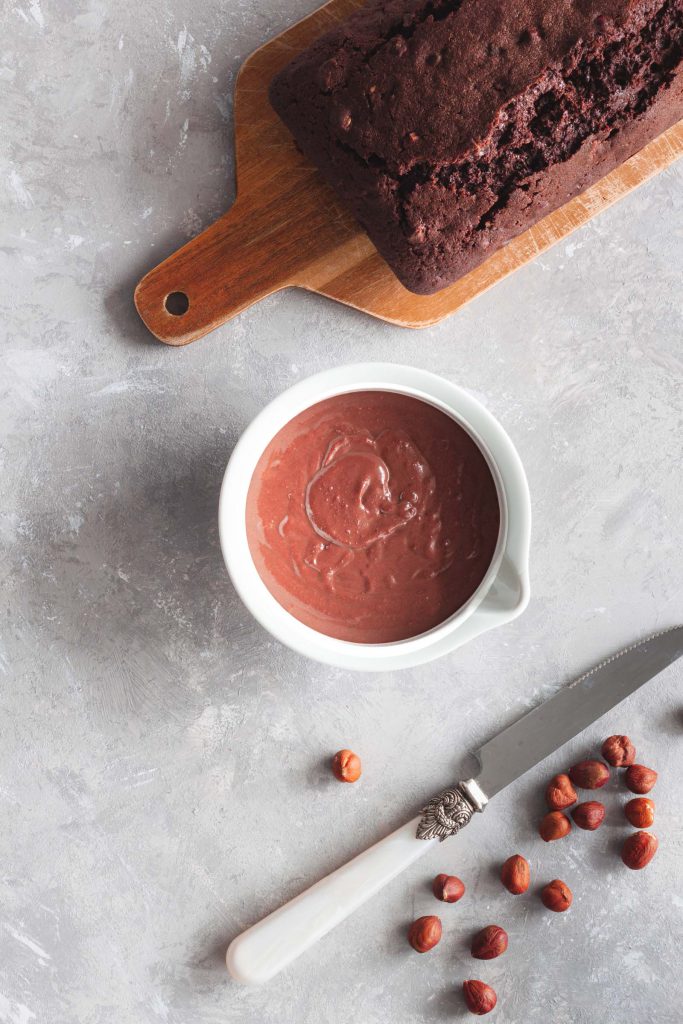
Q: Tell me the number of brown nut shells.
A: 15